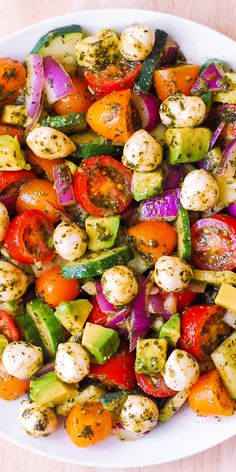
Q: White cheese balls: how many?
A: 15